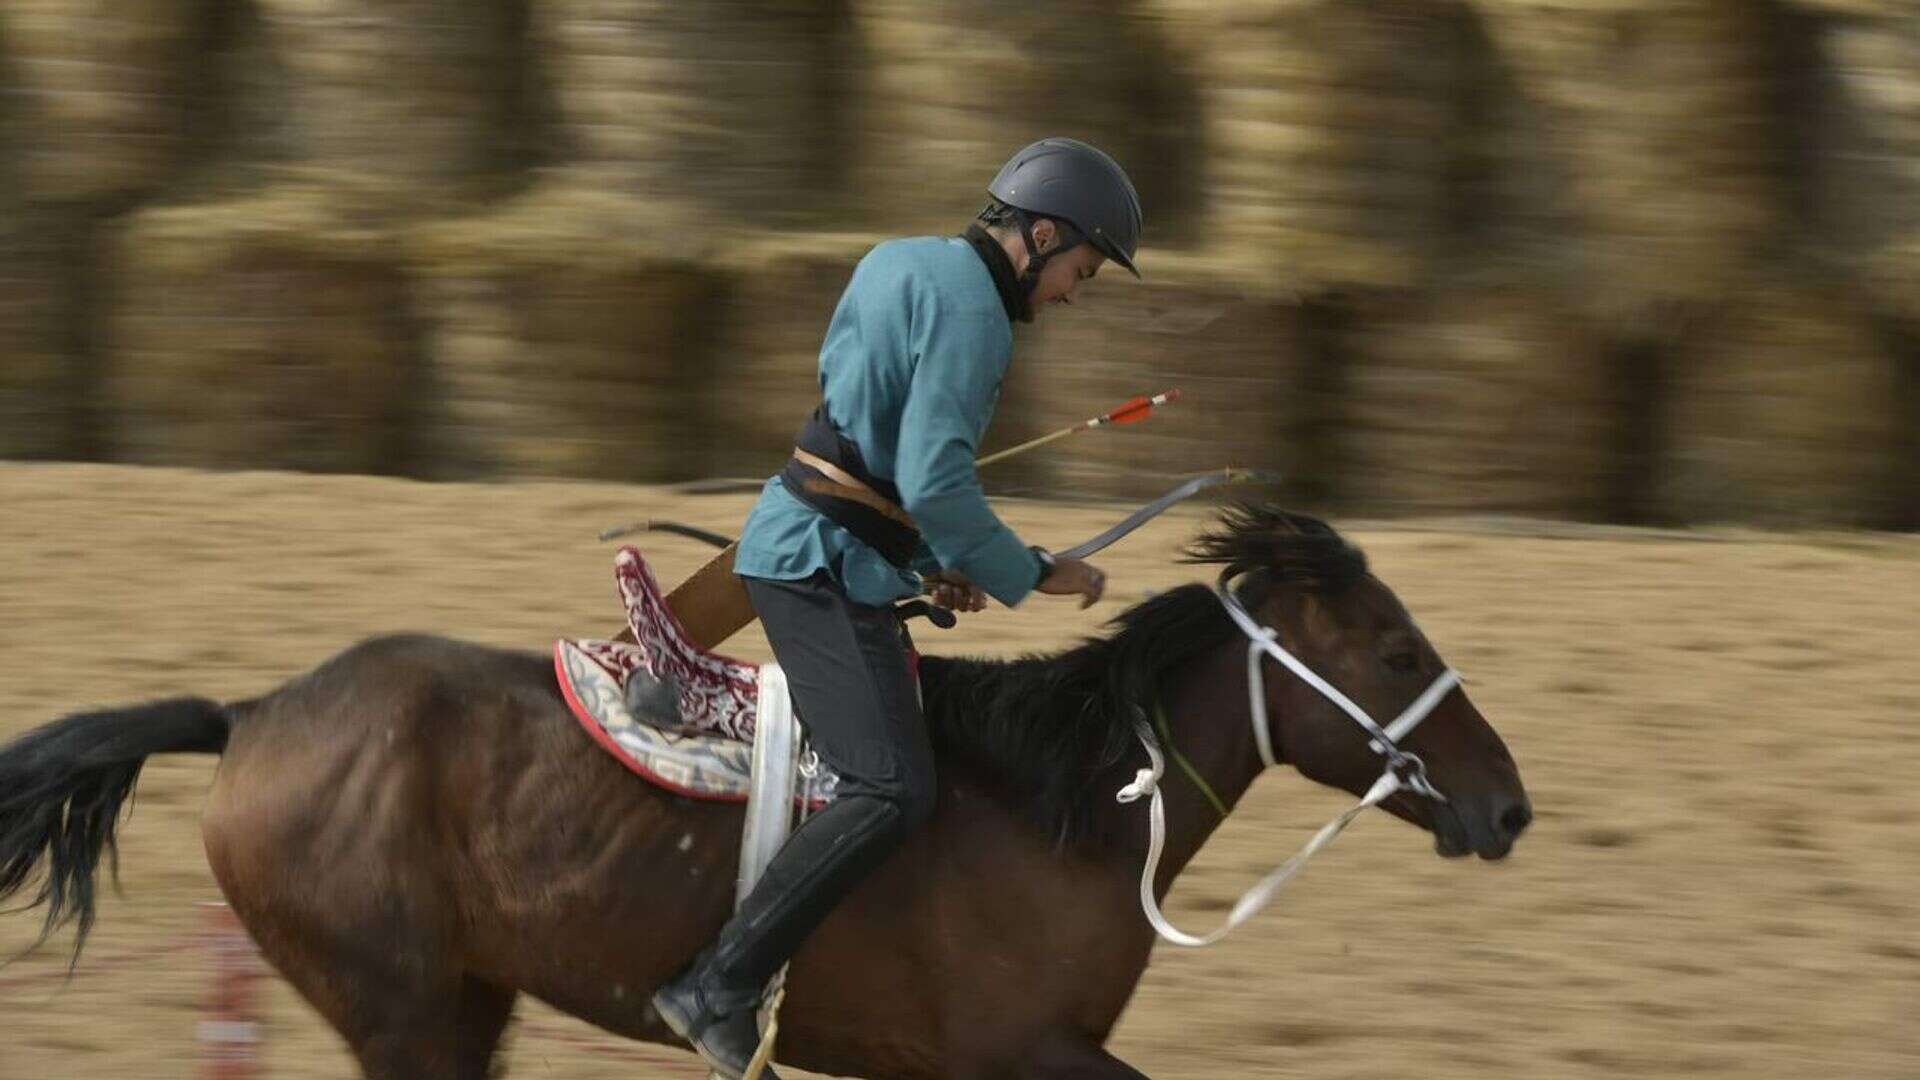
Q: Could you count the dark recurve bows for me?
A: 1